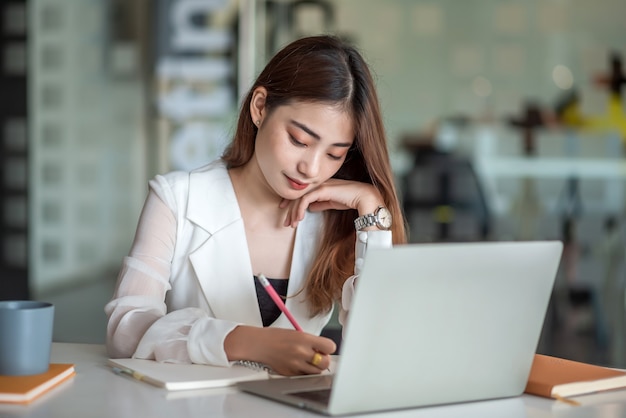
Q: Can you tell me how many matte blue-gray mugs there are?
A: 1